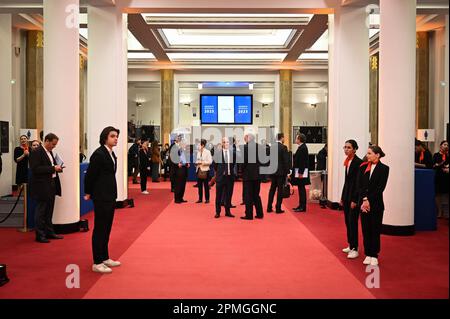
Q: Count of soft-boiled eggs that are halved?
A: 0